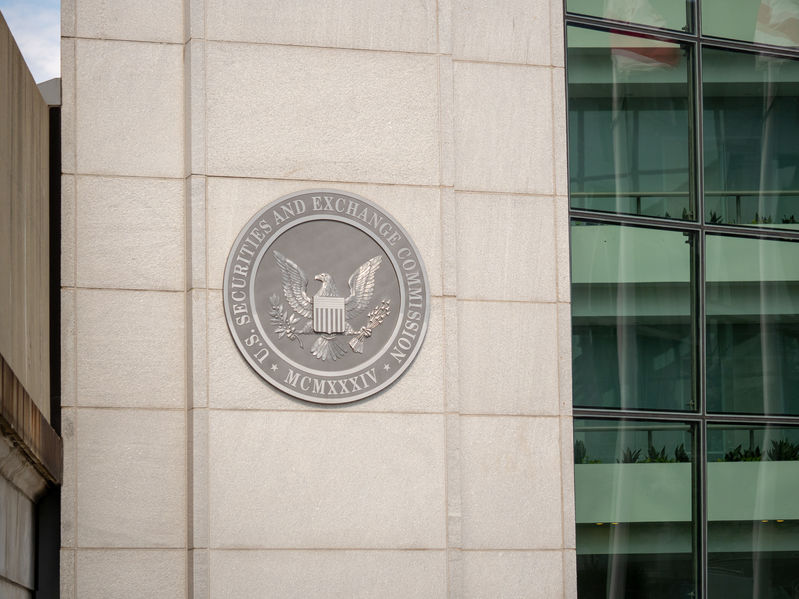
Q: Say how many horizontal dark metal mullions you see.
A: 3